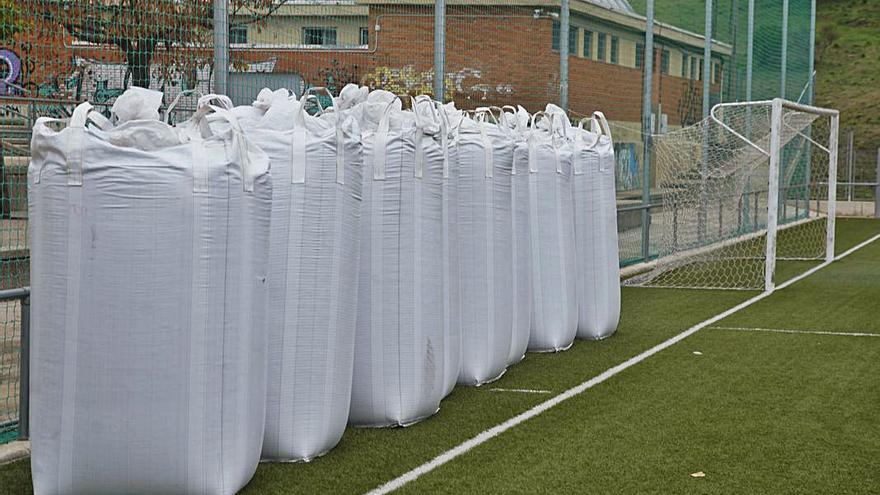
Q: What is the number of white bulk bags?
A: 8